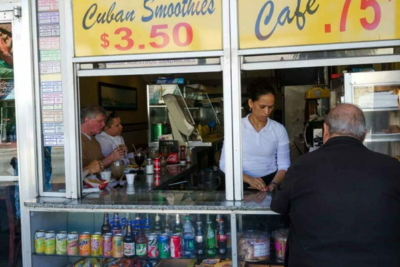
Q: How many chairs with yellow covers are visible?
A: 0